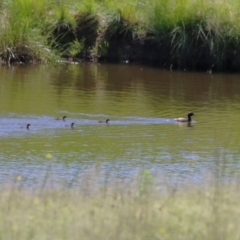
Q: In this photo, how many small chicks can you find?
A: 4